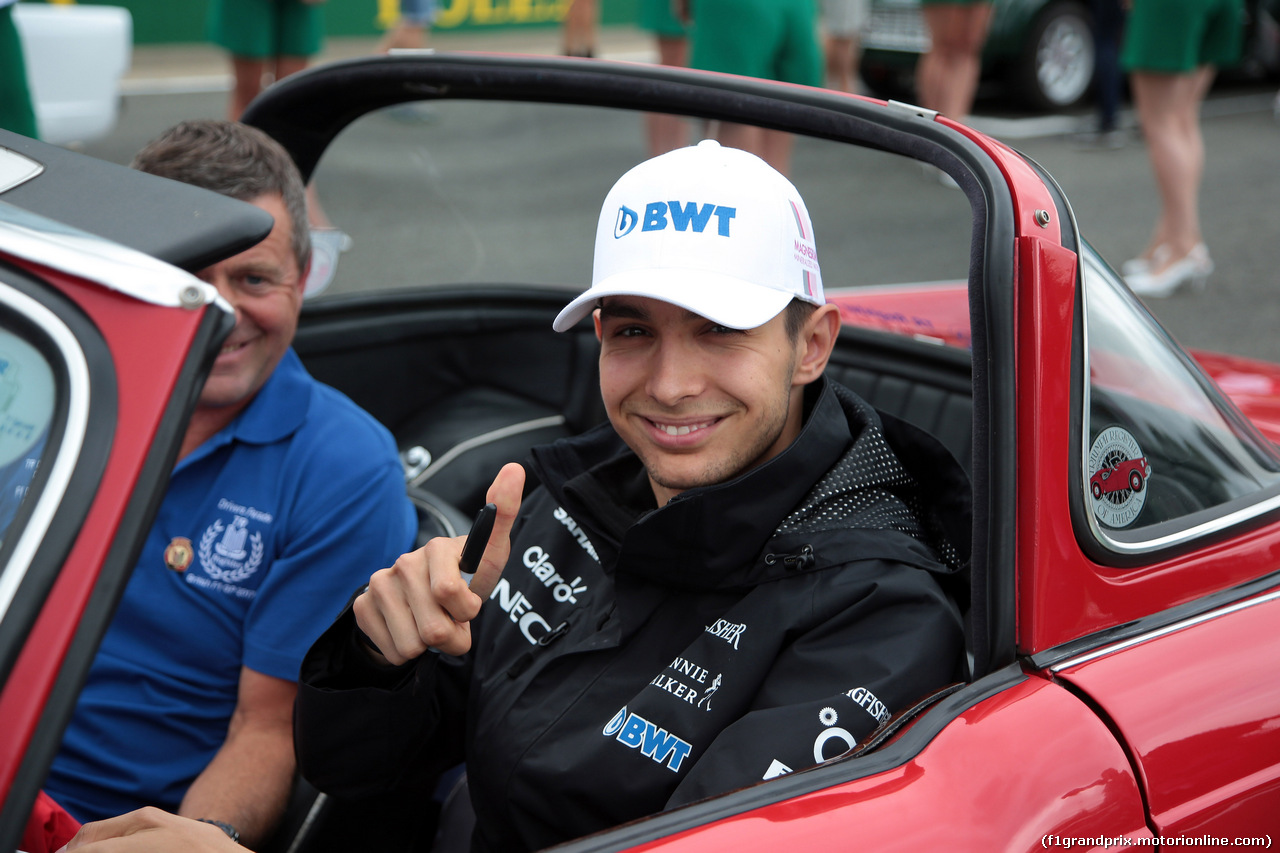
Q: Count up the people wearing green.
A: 6